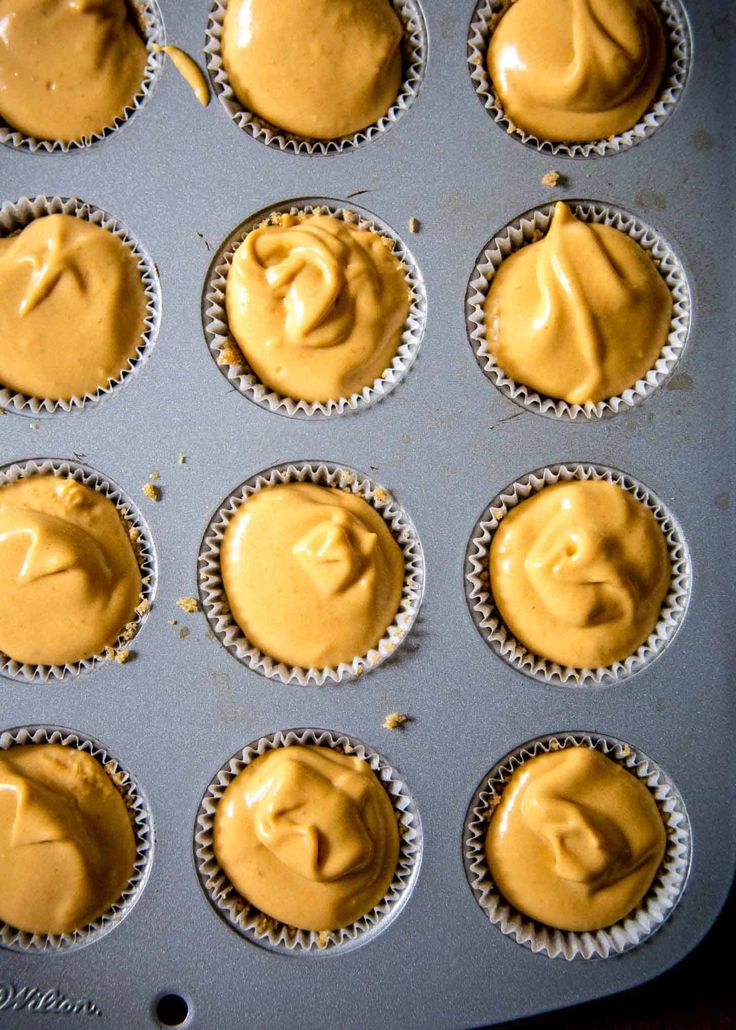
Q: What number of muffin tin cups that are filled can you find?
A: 12